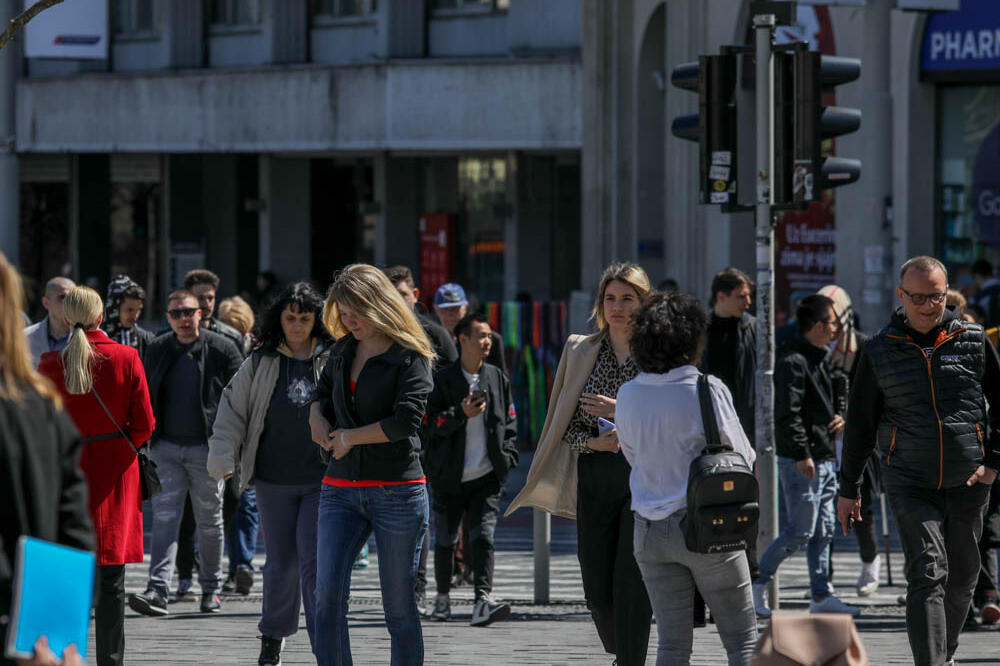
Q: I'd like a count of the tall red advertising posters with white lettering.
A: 1